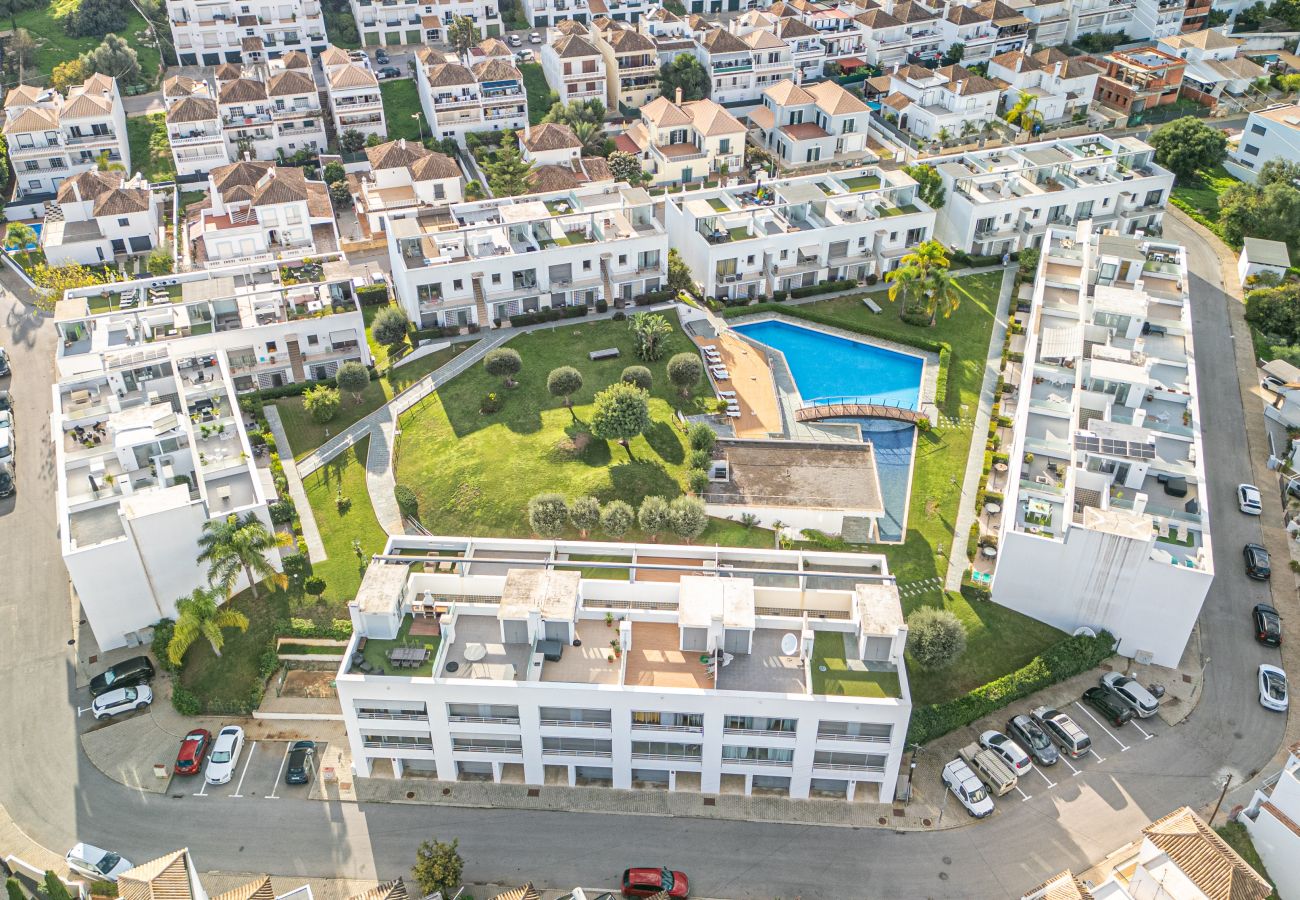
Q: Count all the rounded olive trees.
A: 12